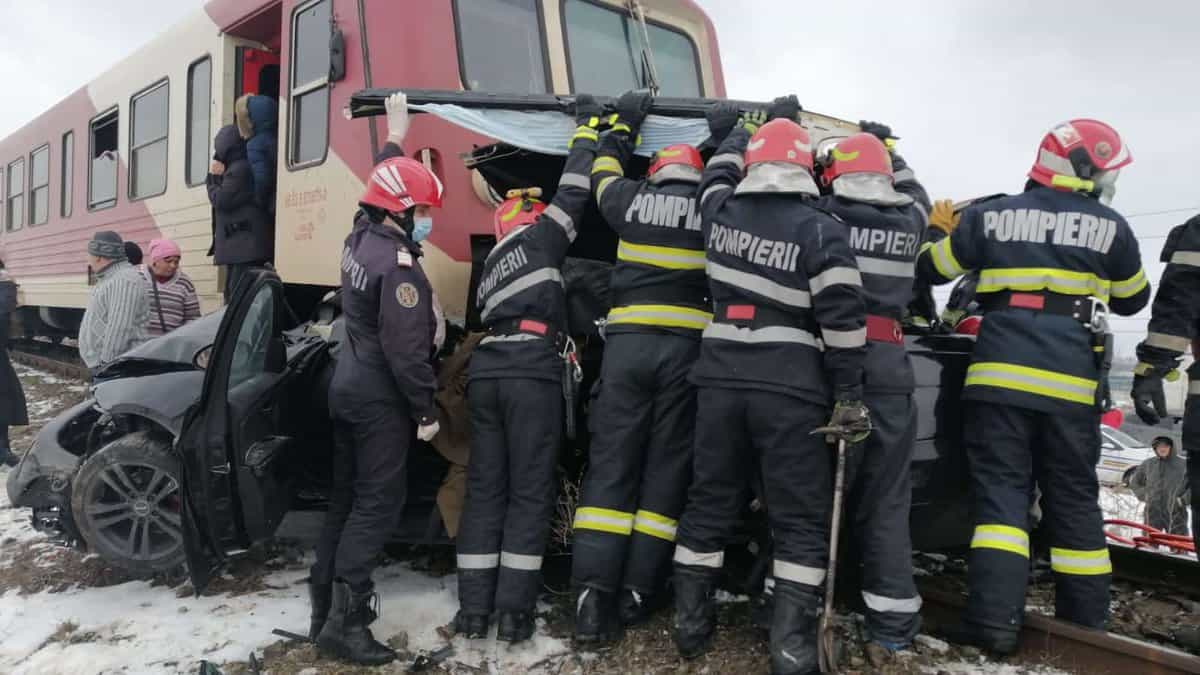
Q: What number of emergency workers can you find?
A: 7